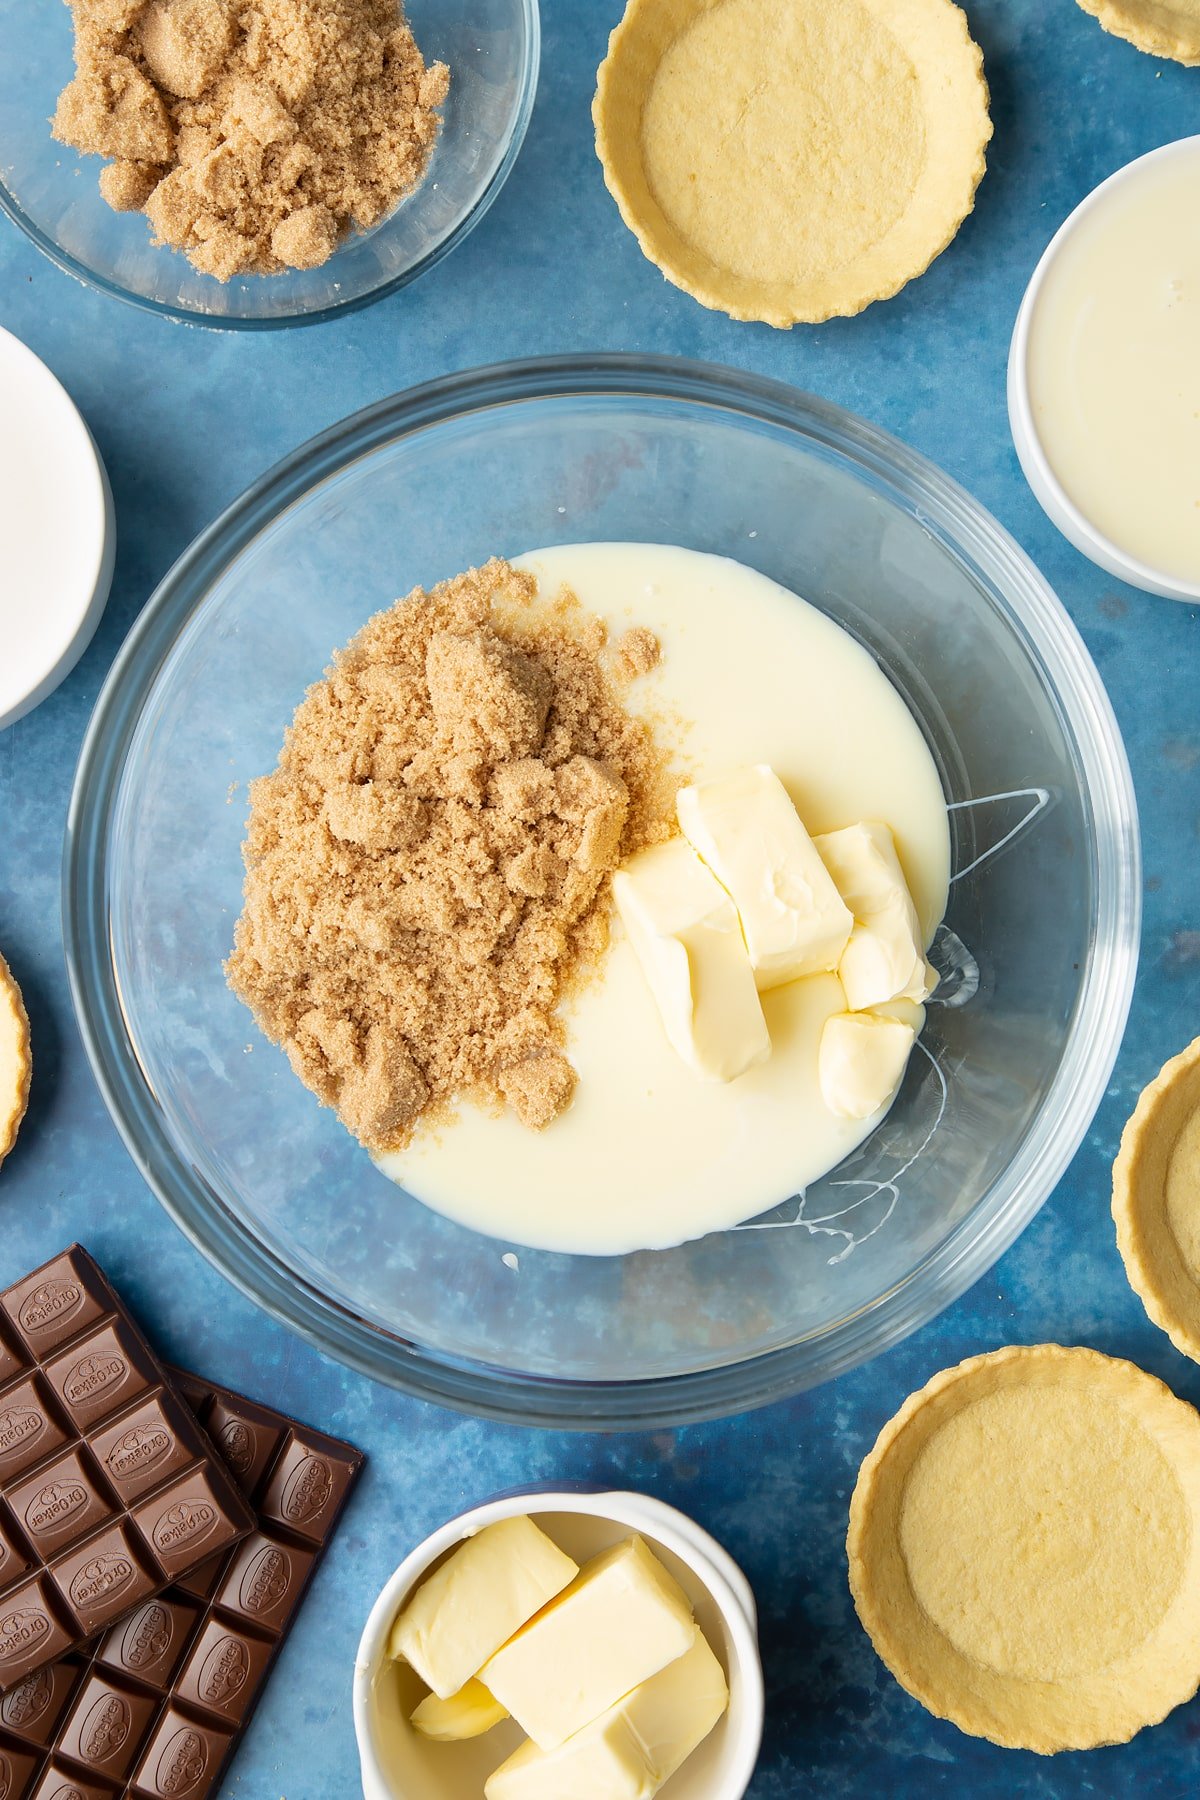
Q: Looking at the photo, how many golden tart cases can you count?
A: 5